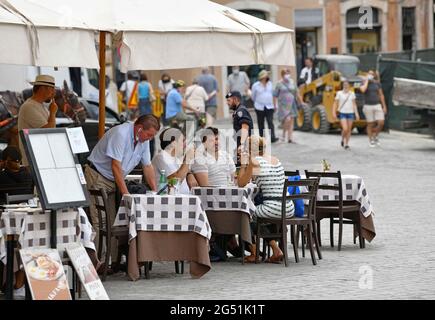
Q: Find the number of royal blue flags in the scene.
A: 0